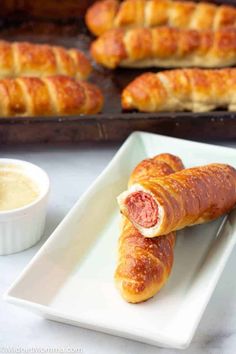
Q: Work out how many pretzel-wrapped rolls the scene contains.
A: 7